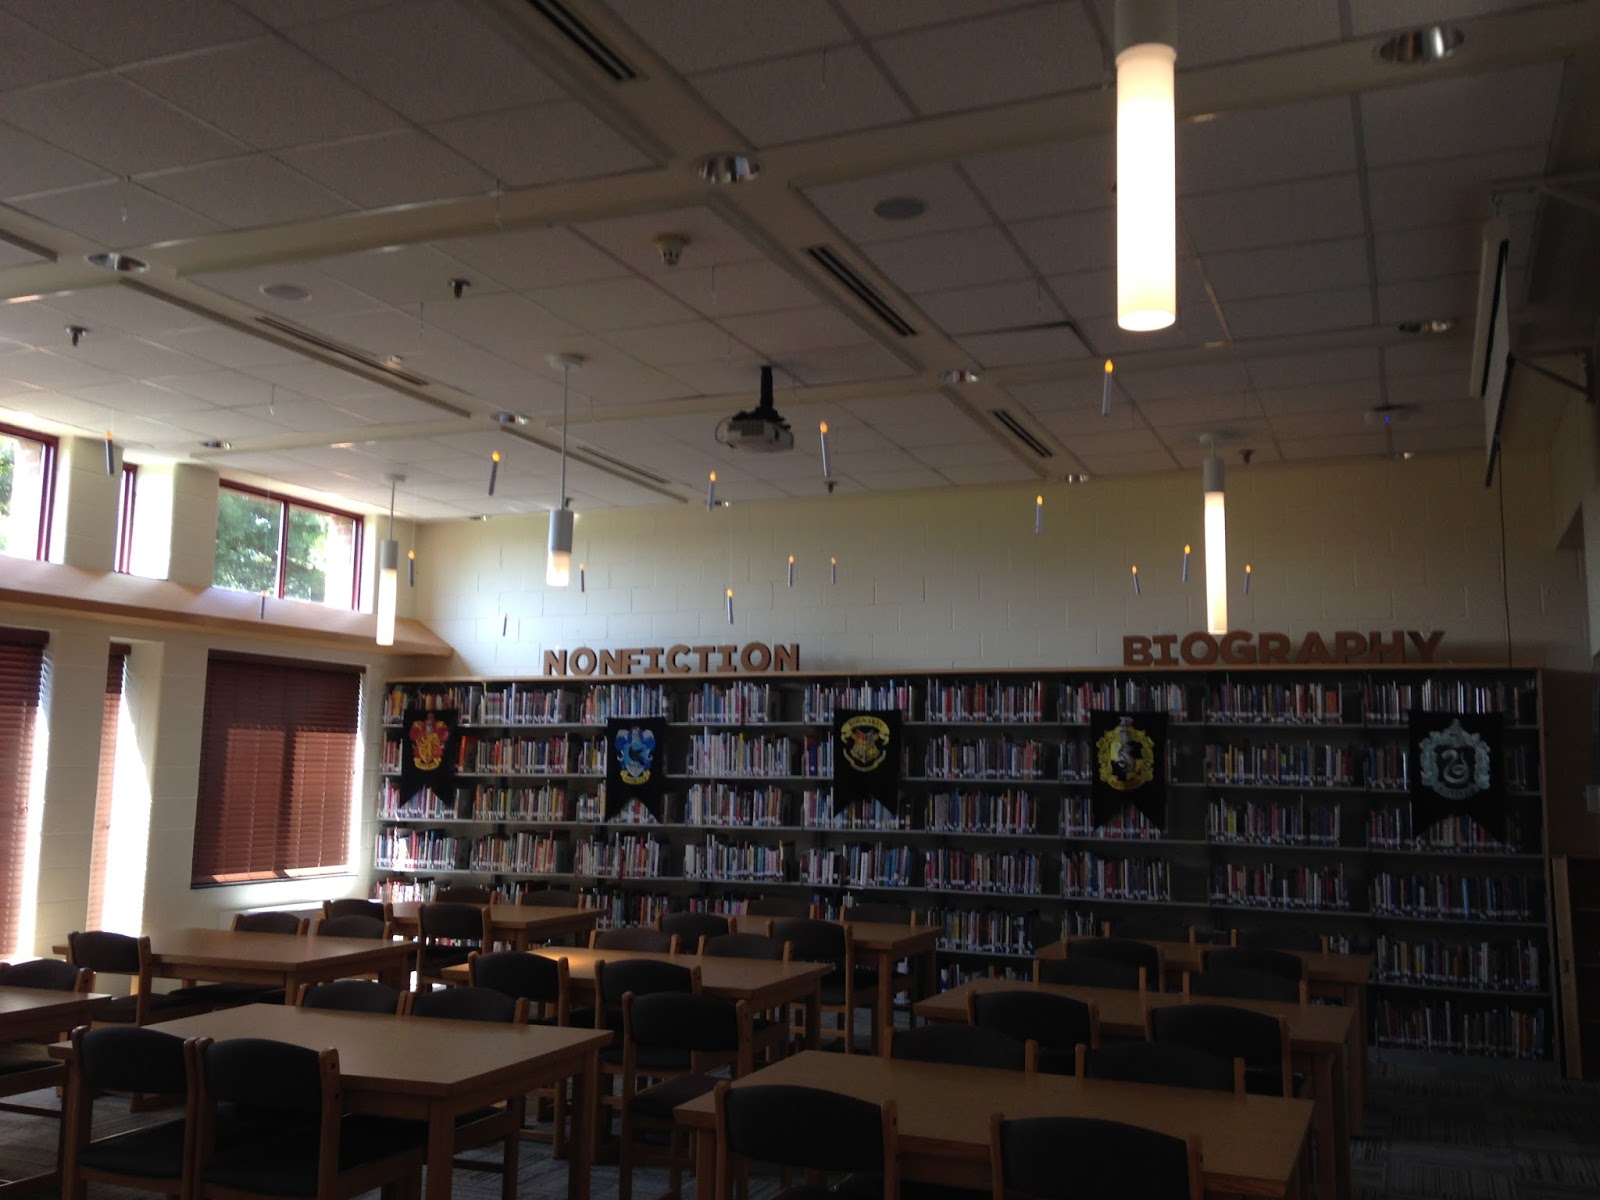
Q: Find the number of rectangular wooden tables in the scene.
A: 9